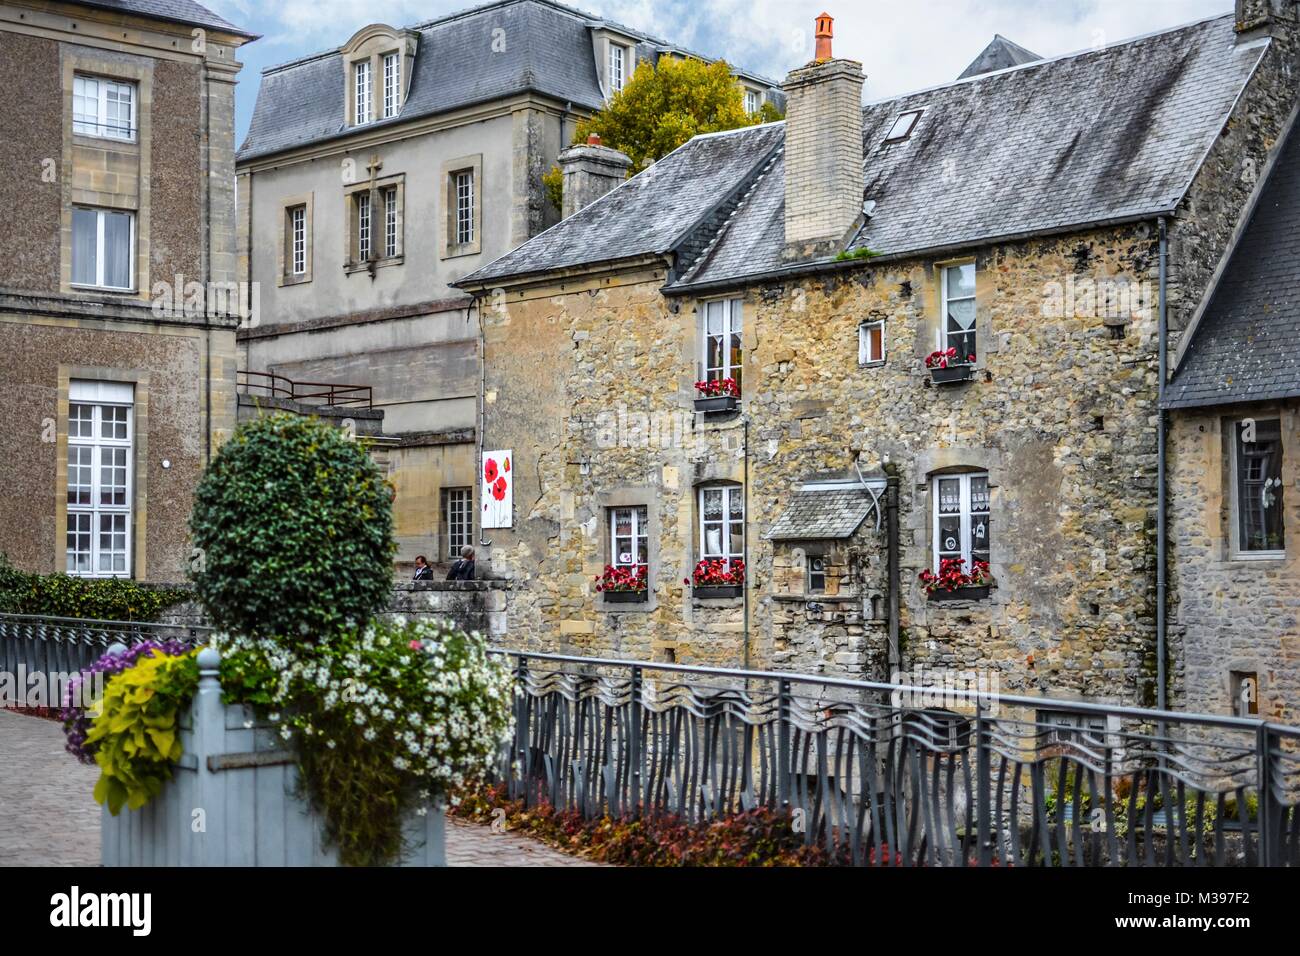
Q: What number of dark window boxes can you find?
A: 5